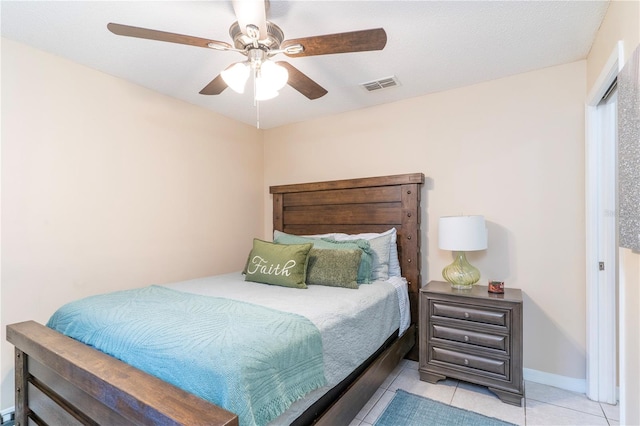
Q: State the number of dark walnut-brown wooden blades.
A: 4